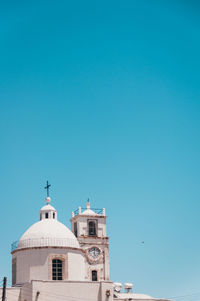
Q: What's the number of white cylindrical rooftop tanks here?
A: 2